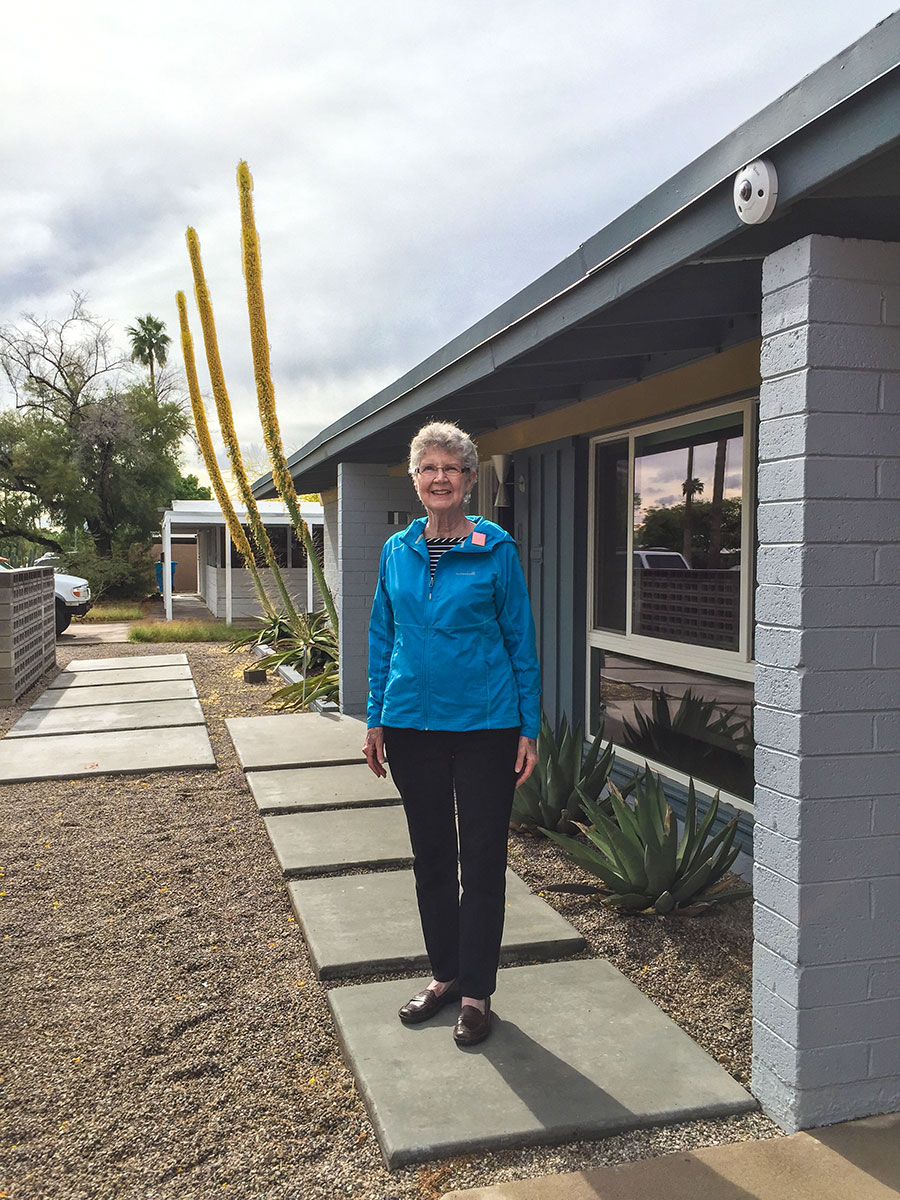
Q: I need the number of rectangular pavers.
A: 10